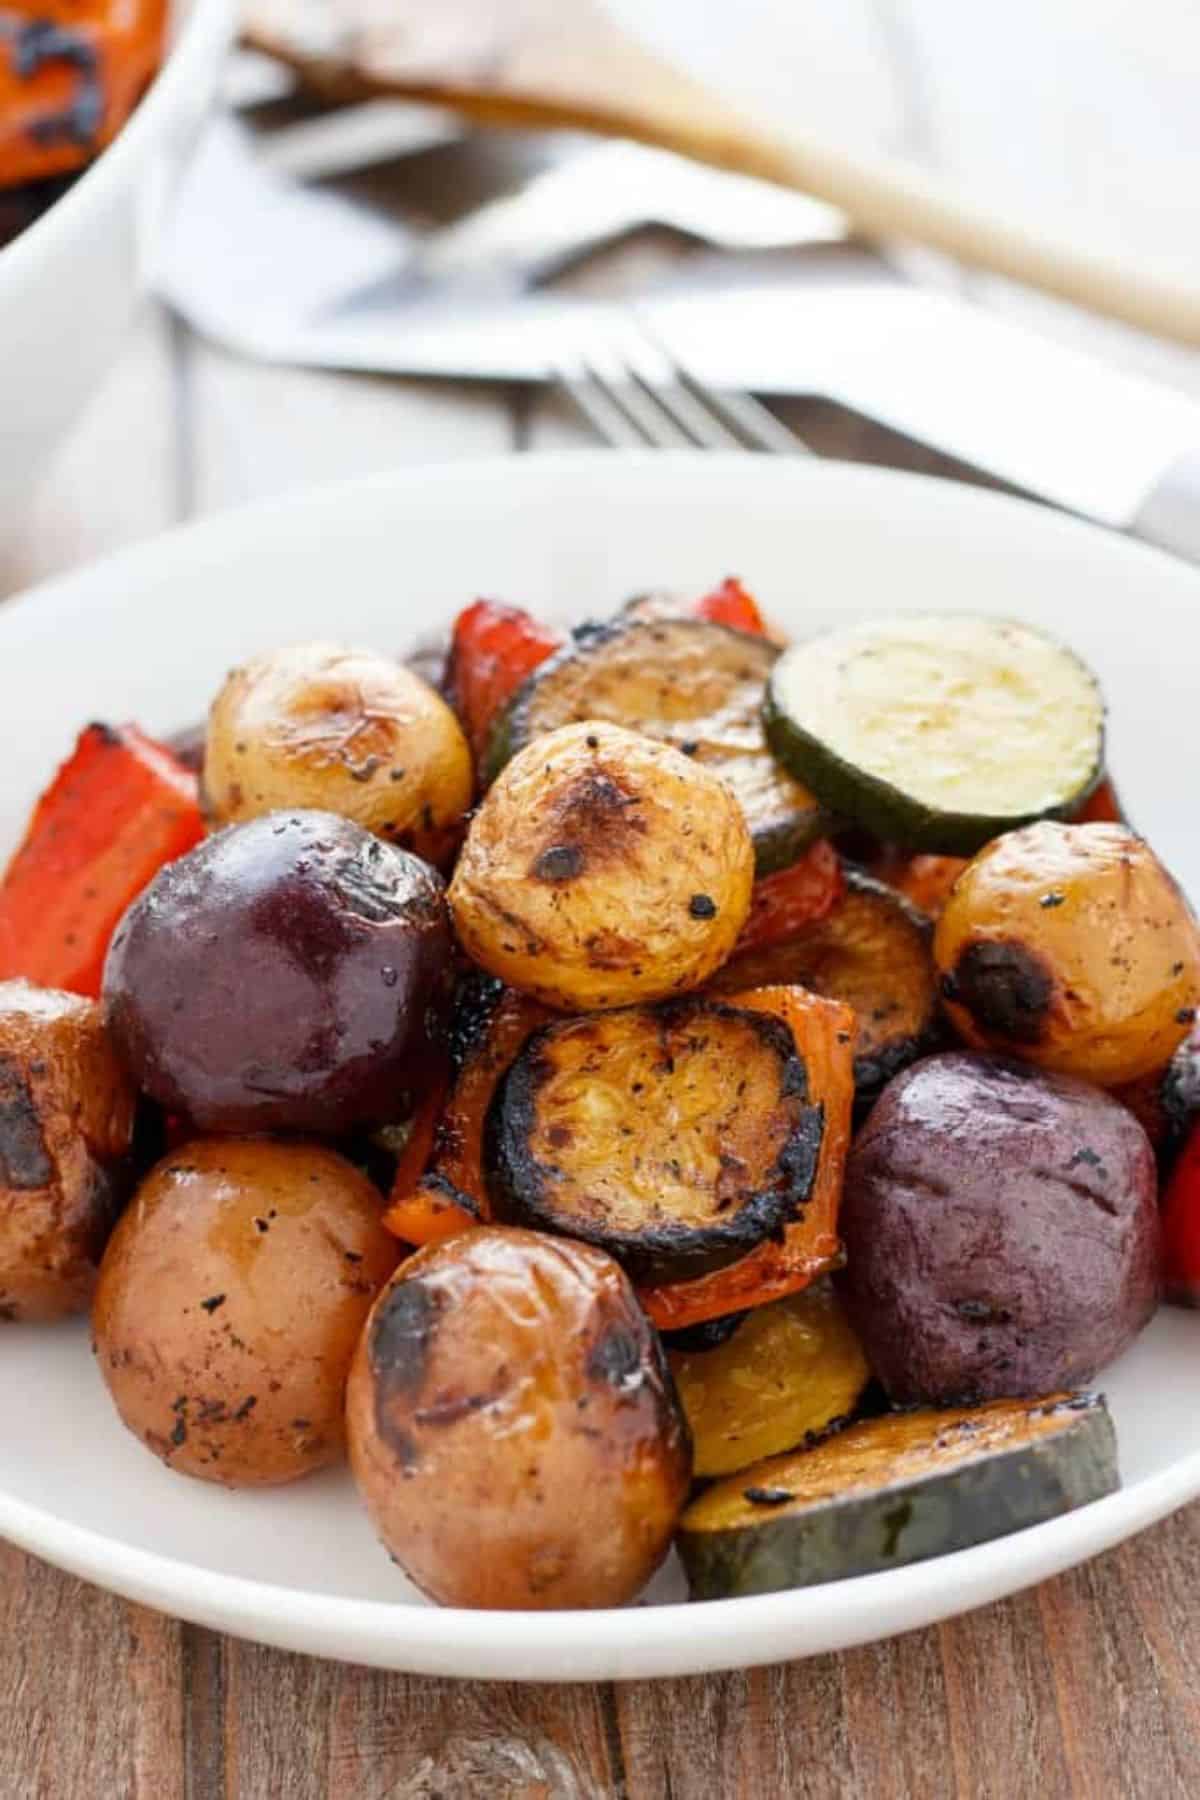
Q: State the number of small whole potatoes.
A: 8